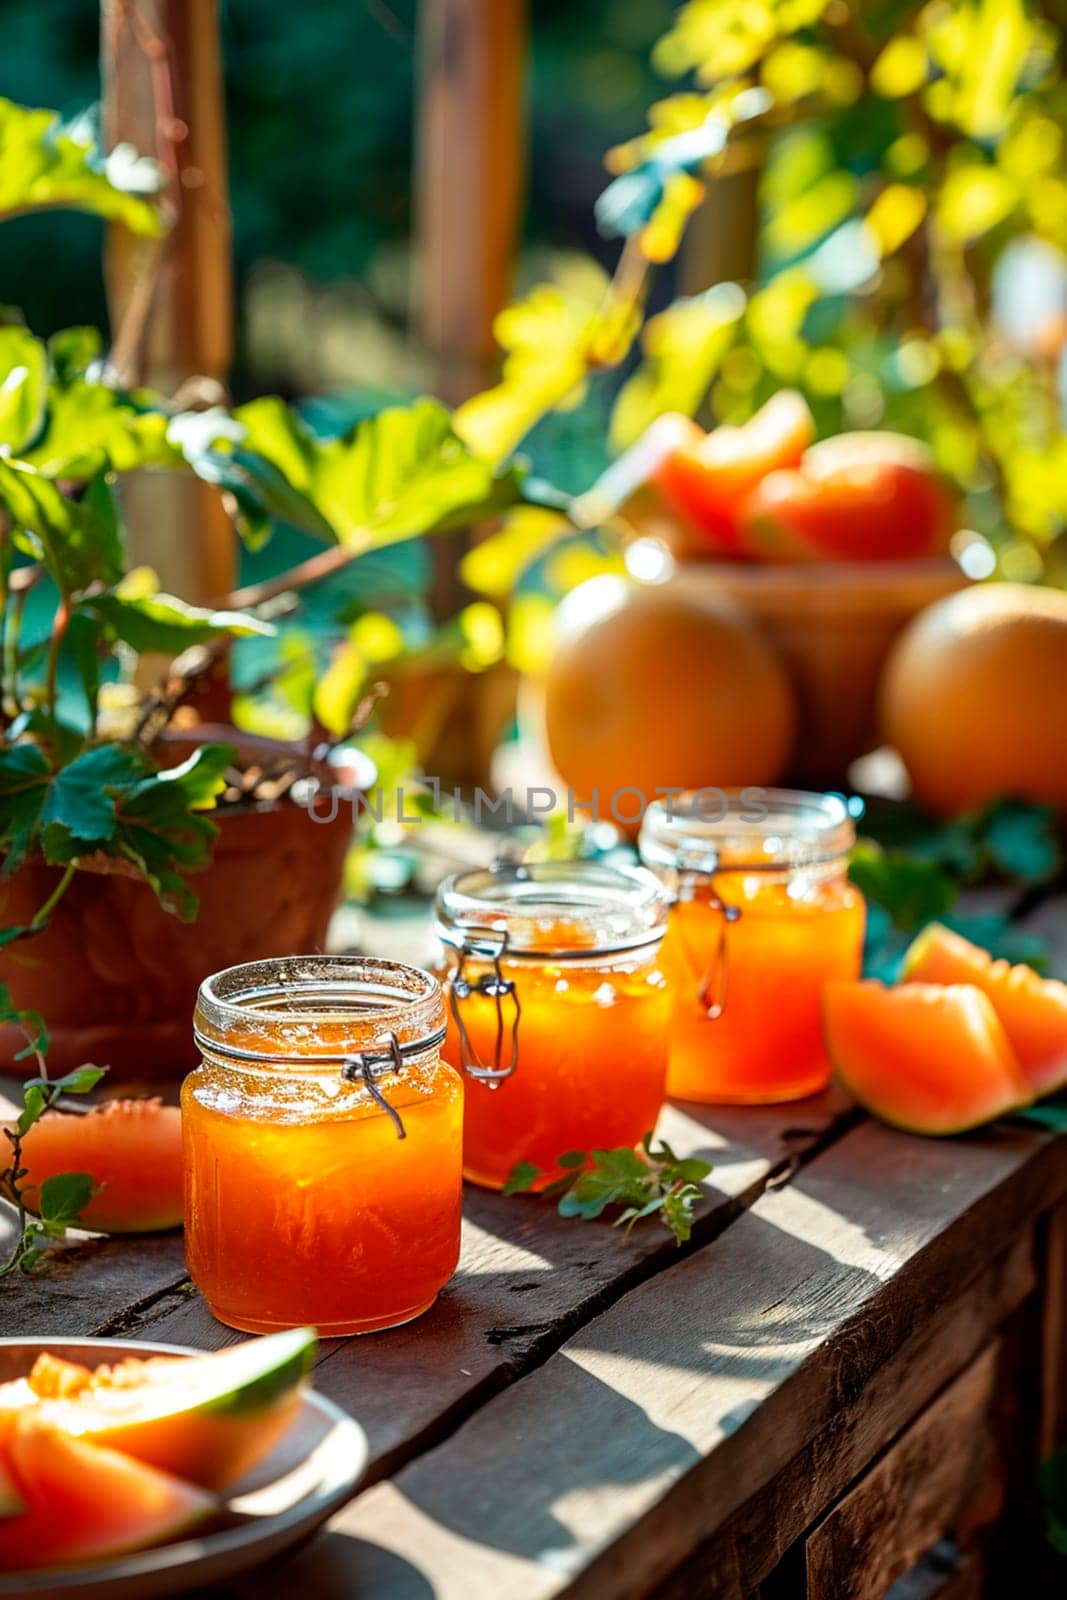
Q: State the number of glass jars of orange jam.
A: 3